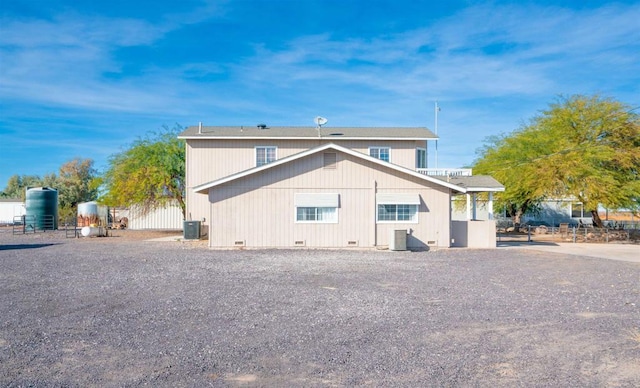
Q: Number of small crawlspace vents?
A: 4